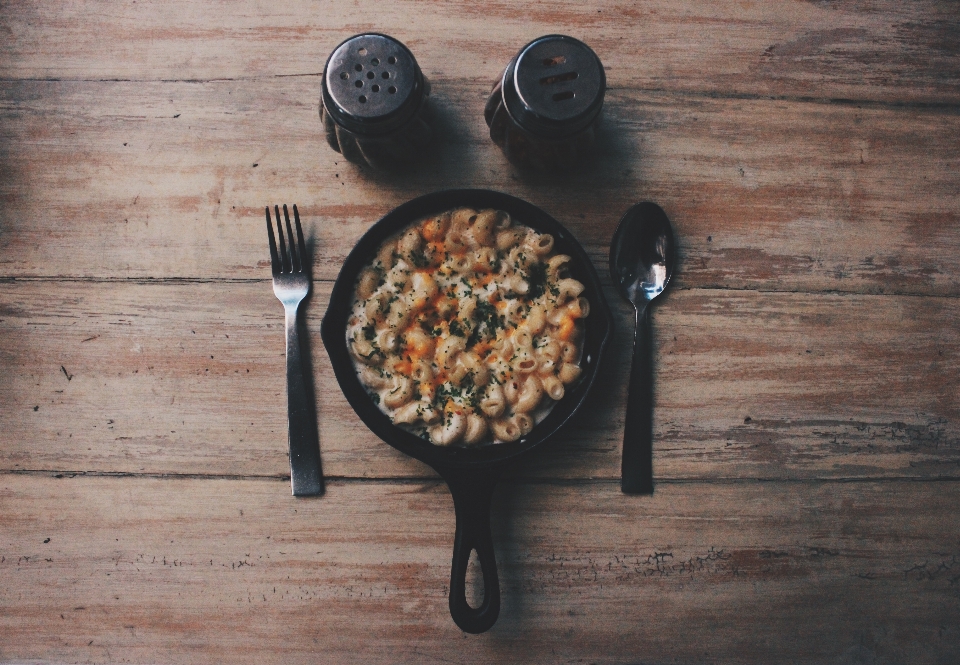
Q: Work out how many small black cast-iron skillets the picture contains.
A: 1